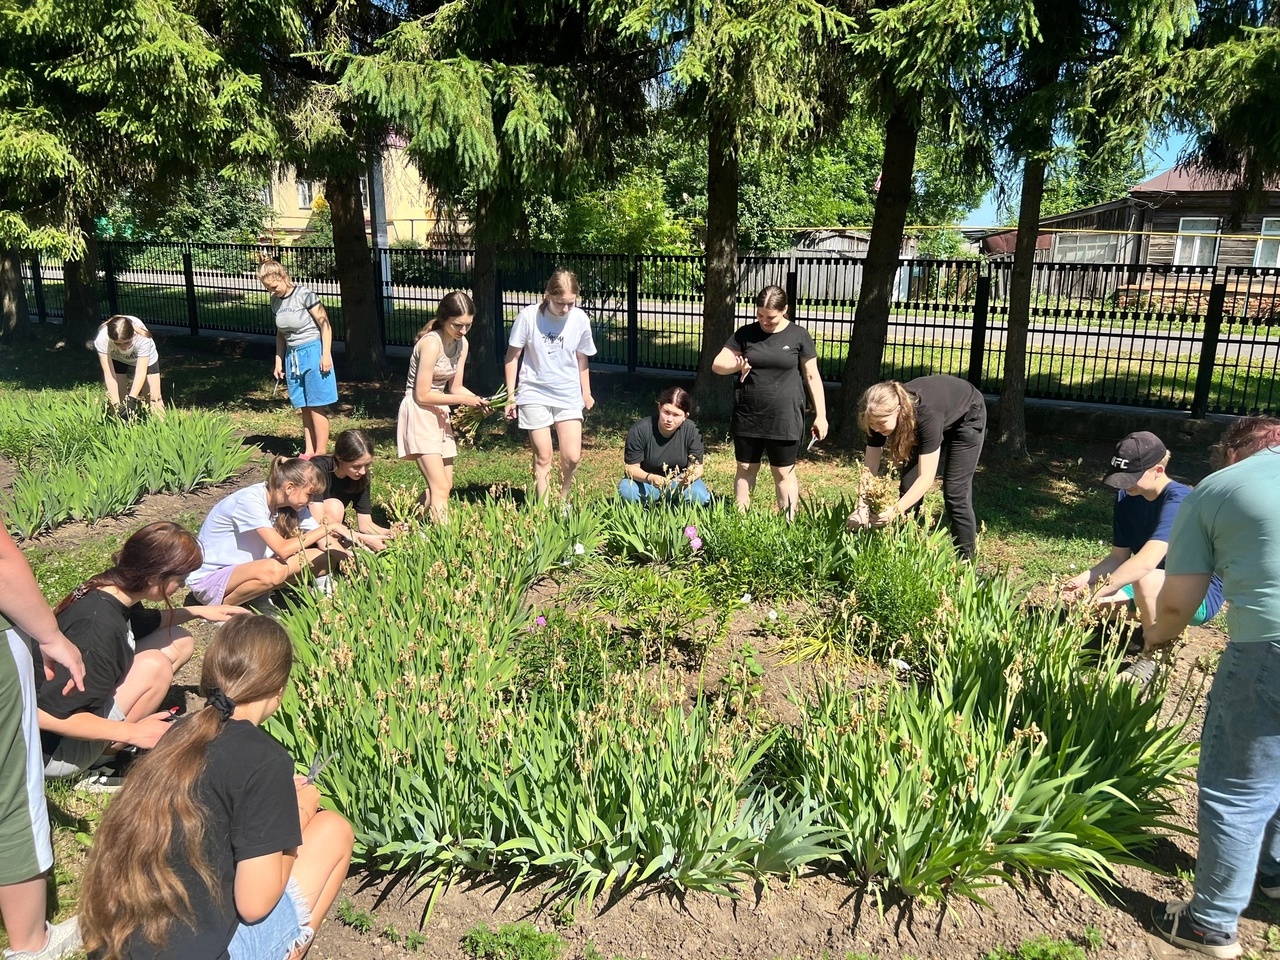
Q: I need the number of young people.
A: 14